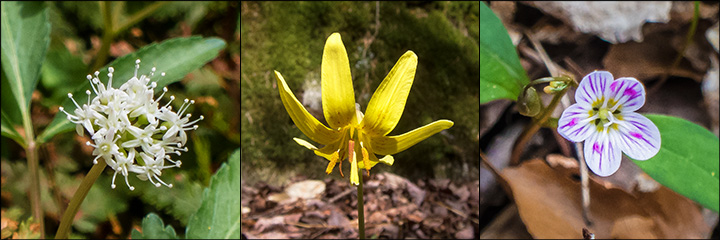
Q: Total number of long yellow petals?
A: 4